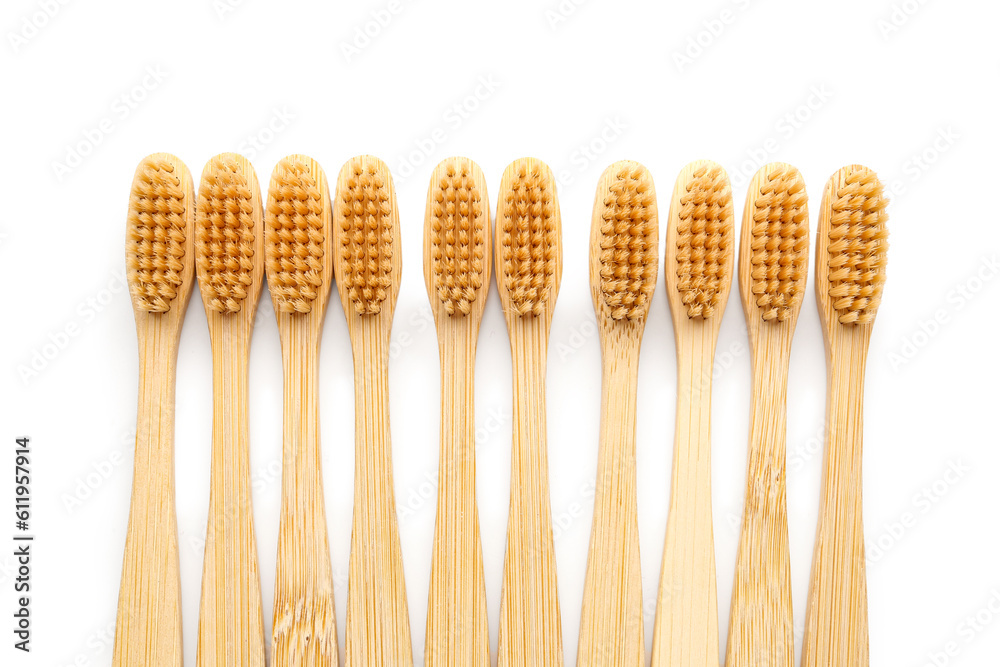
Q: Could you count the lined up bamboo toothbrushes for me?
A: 10